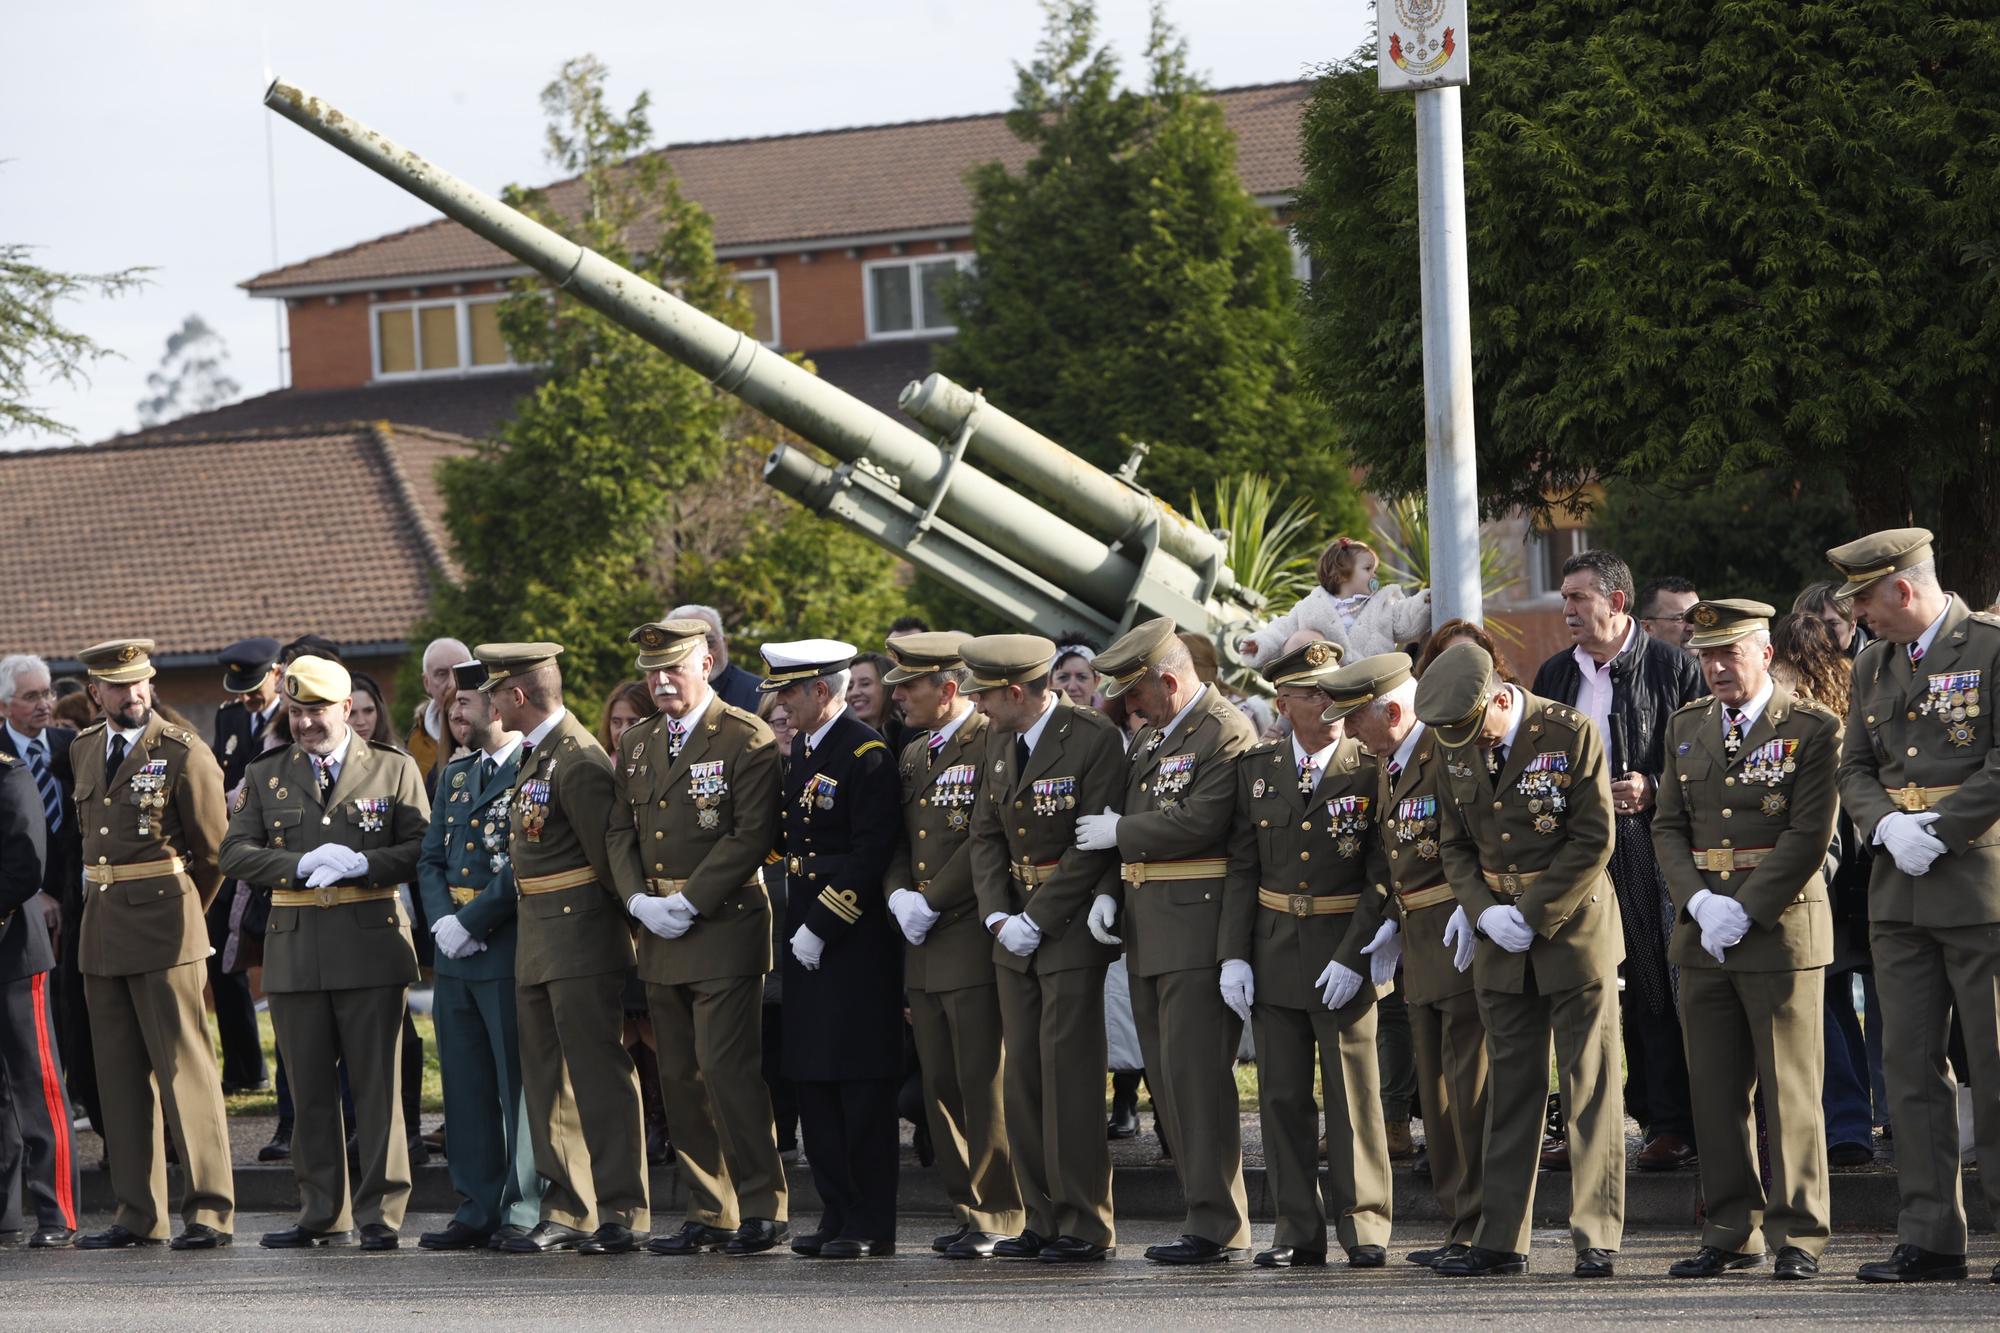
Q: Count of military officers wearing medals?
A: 14